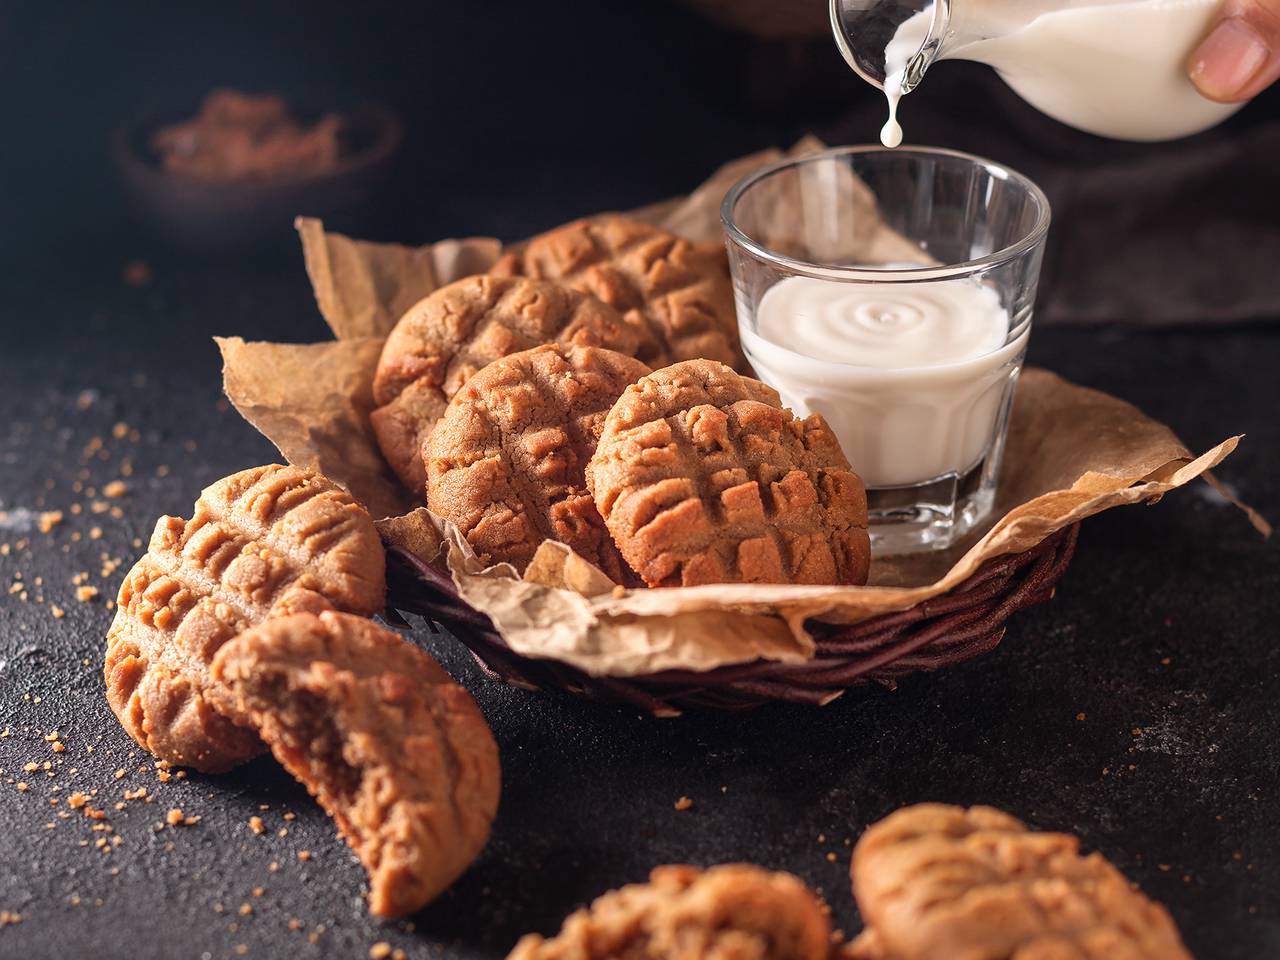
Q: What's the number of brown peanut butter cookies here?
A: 8